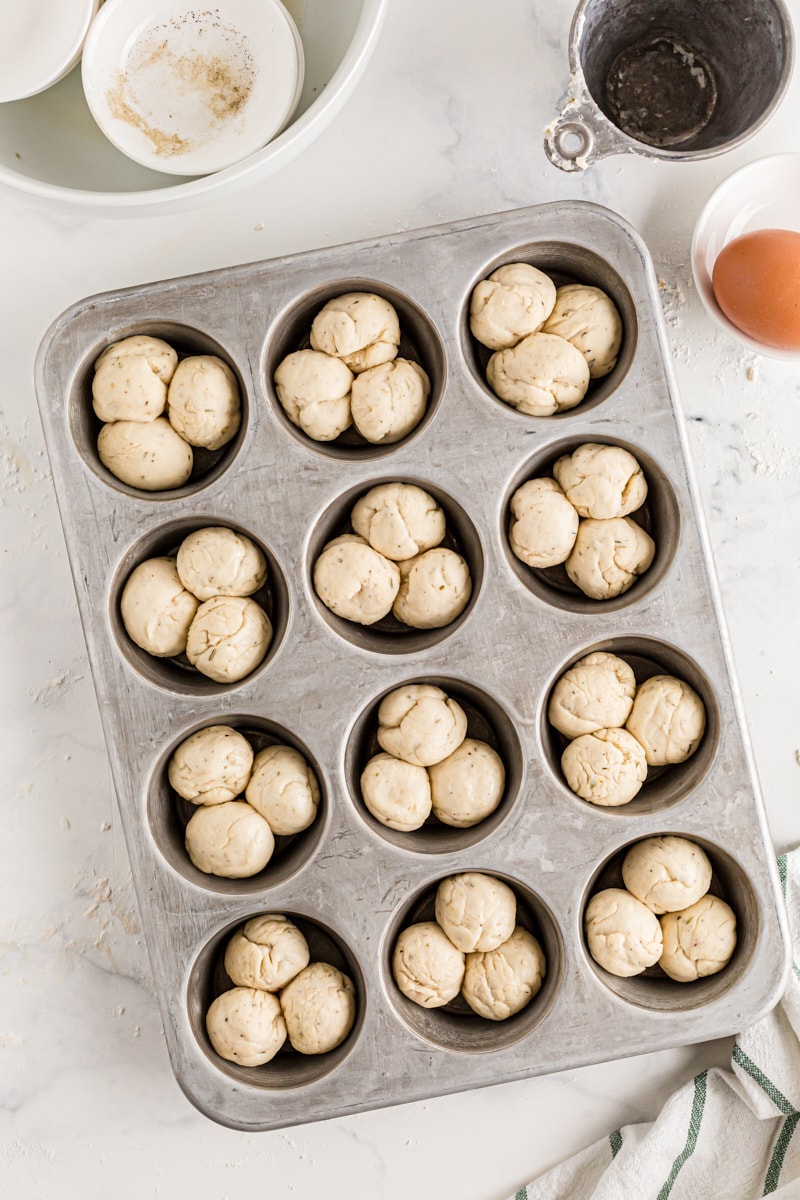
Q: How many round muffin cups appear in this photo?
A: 12